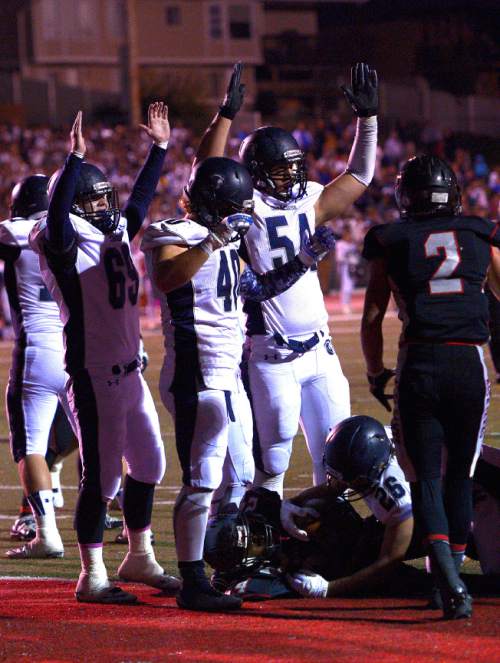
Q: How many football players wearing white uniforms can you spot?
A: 5